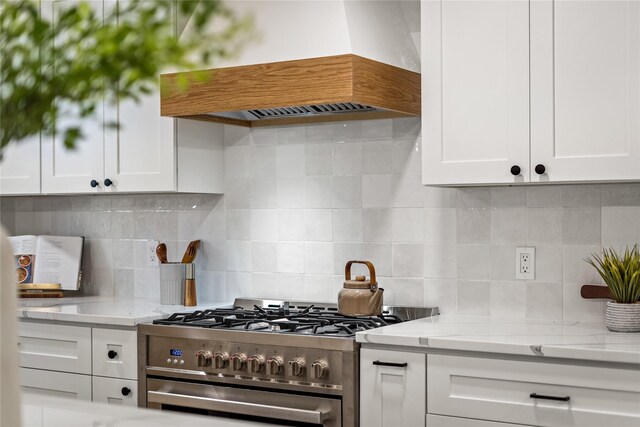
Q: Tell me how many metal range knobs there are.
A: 7